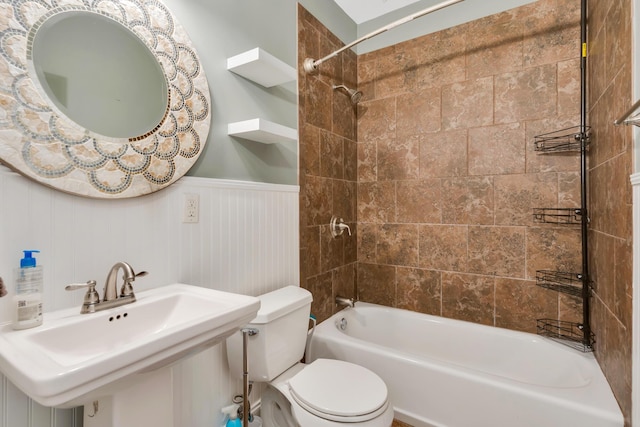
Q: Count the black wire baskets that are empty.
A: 4